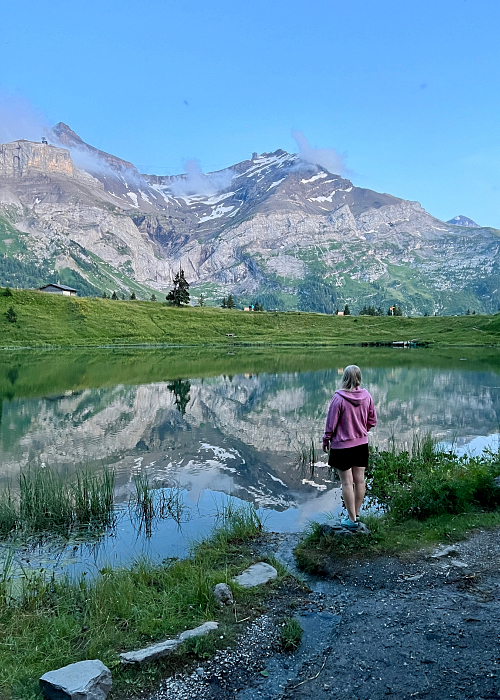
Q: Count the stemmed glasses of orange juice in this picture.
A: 0